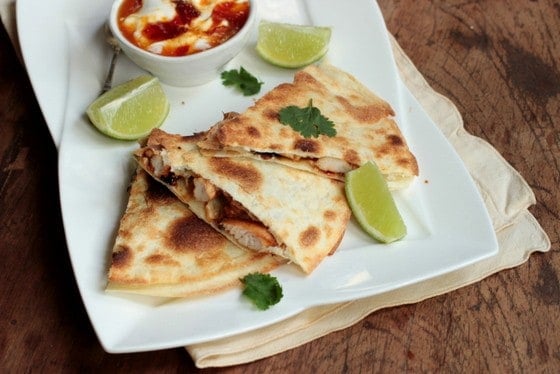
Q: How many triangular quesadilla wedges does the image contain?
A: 3